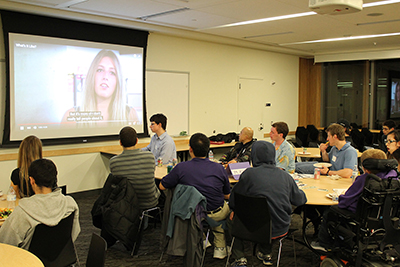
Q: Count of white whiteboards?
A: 1